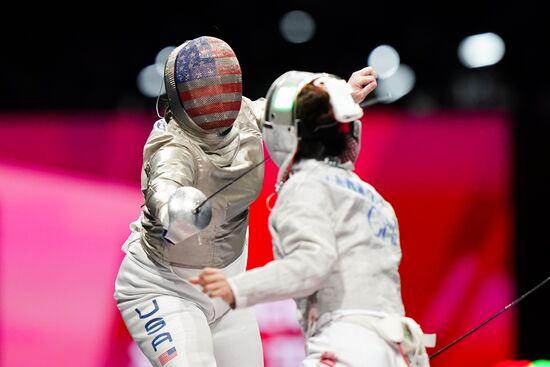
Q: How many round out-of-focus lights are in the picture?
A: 6